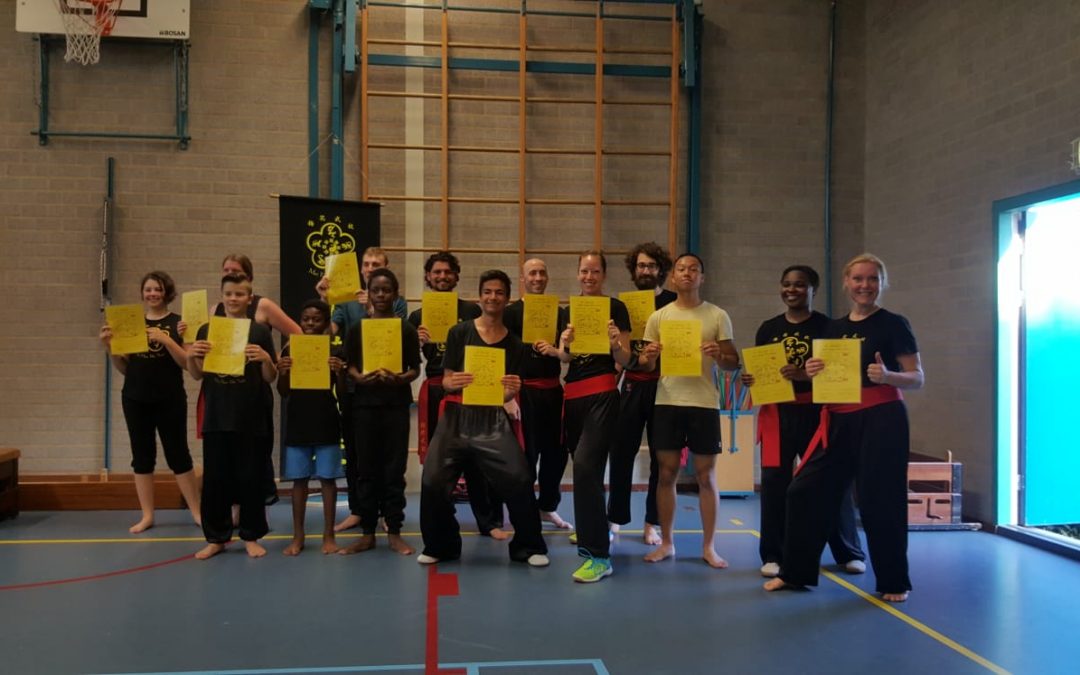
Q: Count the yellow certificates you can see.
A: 14